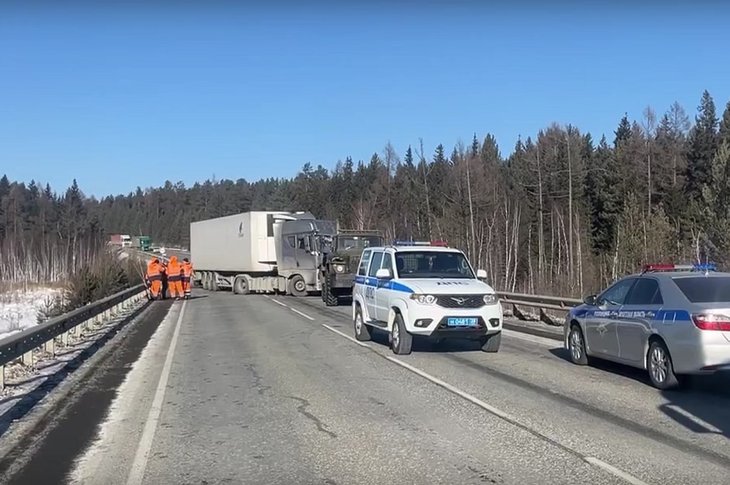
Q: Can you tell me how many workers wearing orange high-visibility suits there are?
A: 3